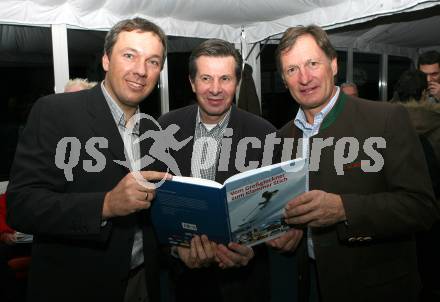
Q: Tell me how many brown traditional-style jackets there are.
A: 1